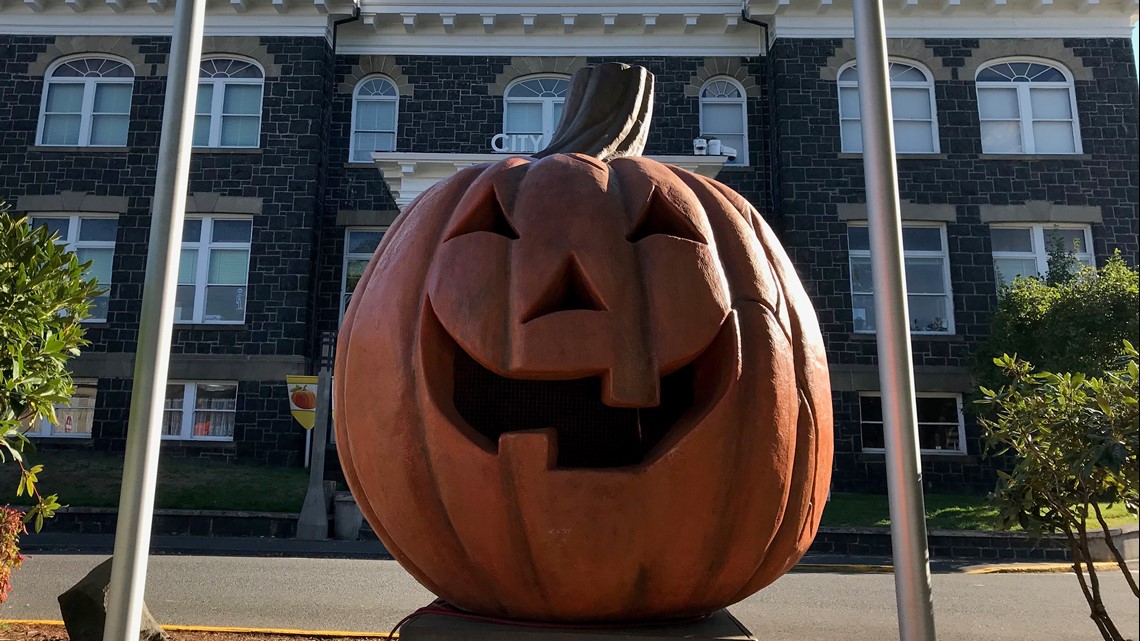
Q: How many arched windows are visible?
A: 7